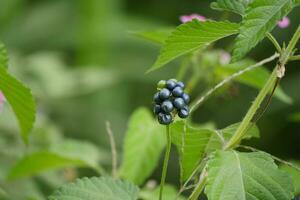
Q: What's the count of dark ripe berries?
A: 11